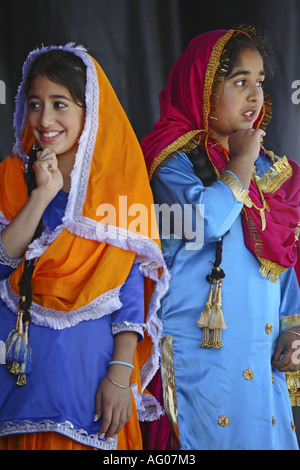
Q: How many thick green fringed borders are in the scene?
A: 0